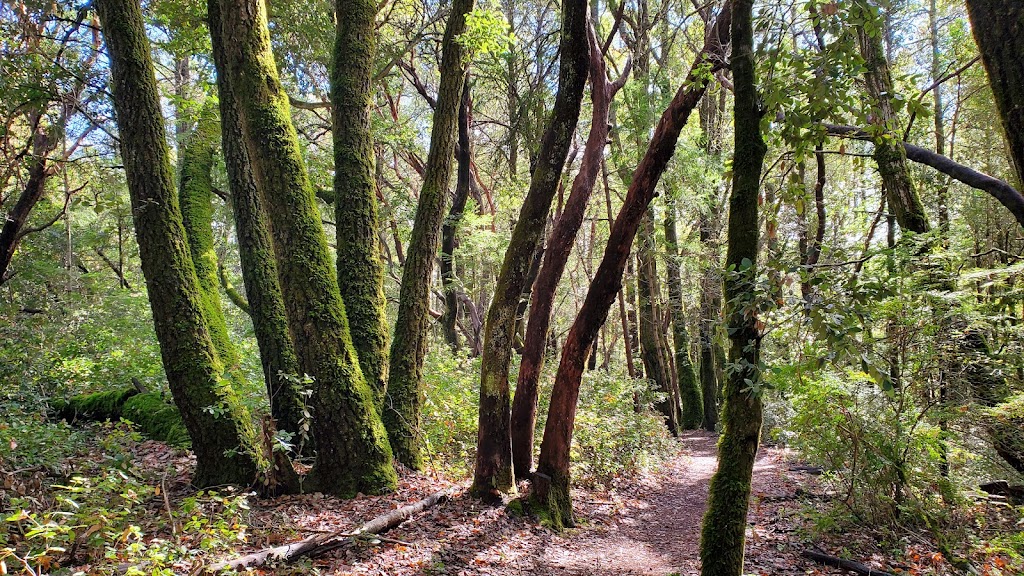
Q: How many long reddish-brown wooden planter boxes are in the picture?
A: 0